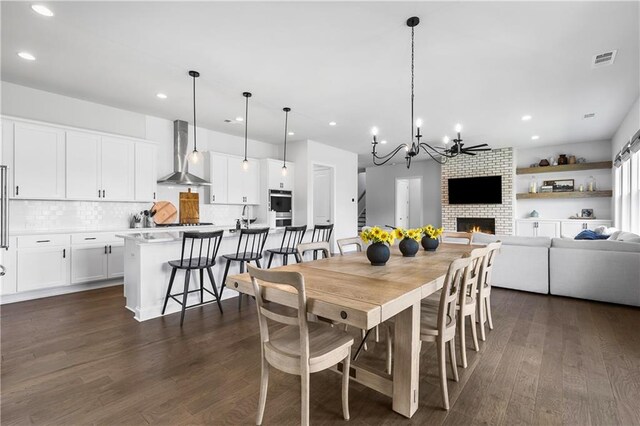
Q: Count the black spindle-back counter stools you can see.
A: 4